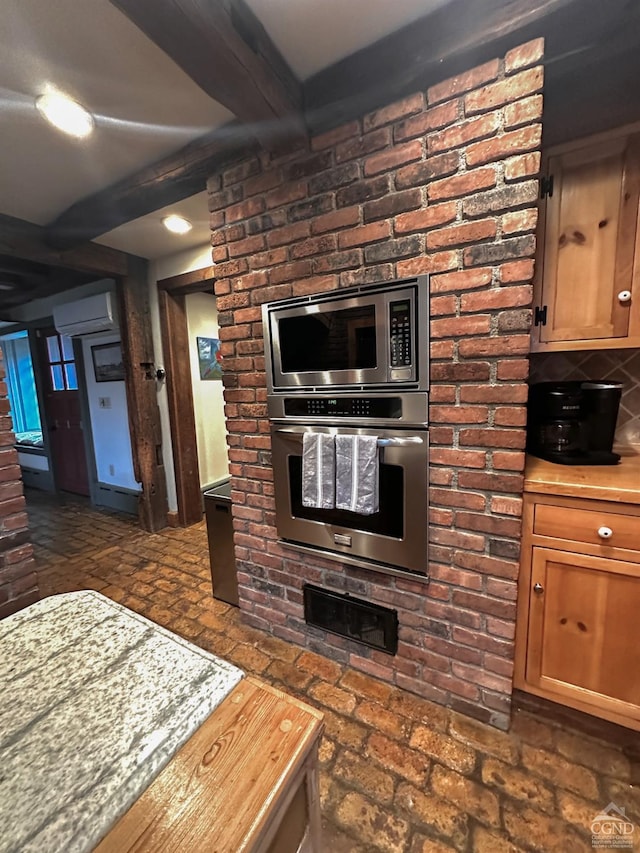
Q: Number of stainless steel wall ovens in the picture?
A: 1